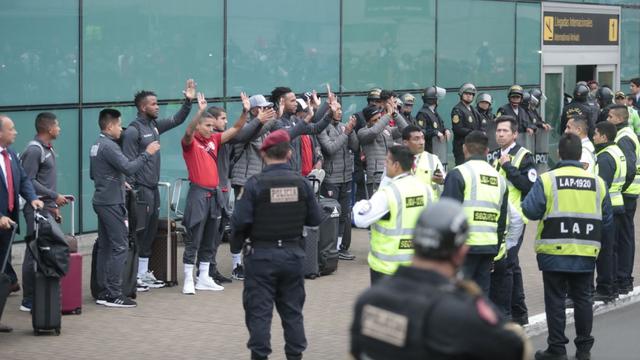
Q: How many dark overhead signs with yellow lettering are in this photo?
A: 1